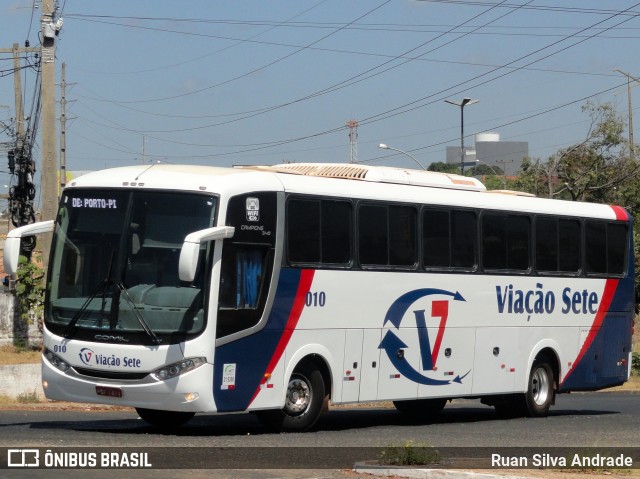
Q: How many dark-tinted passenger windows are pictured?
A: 6